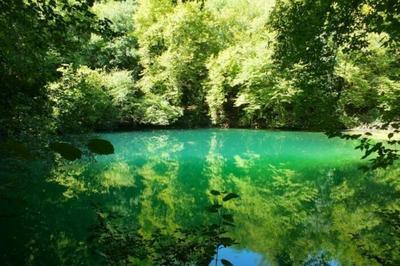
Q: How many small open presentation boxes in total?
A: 0